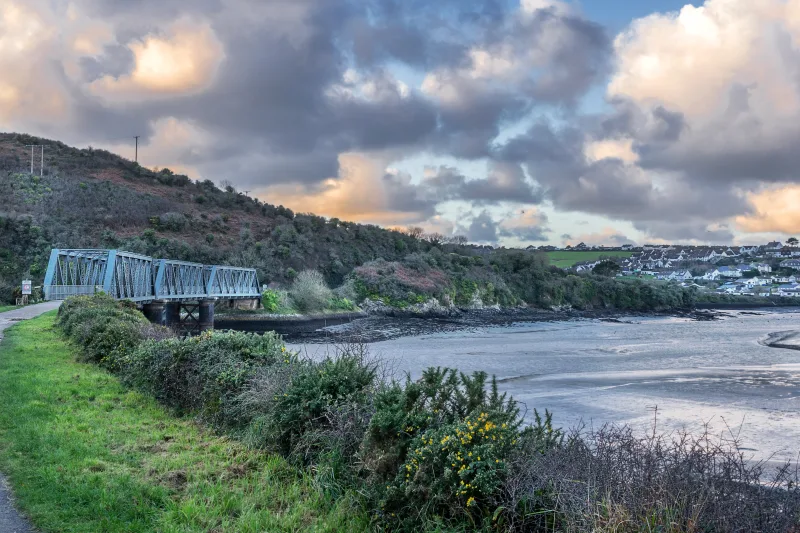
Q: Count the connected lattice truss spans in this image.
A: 3